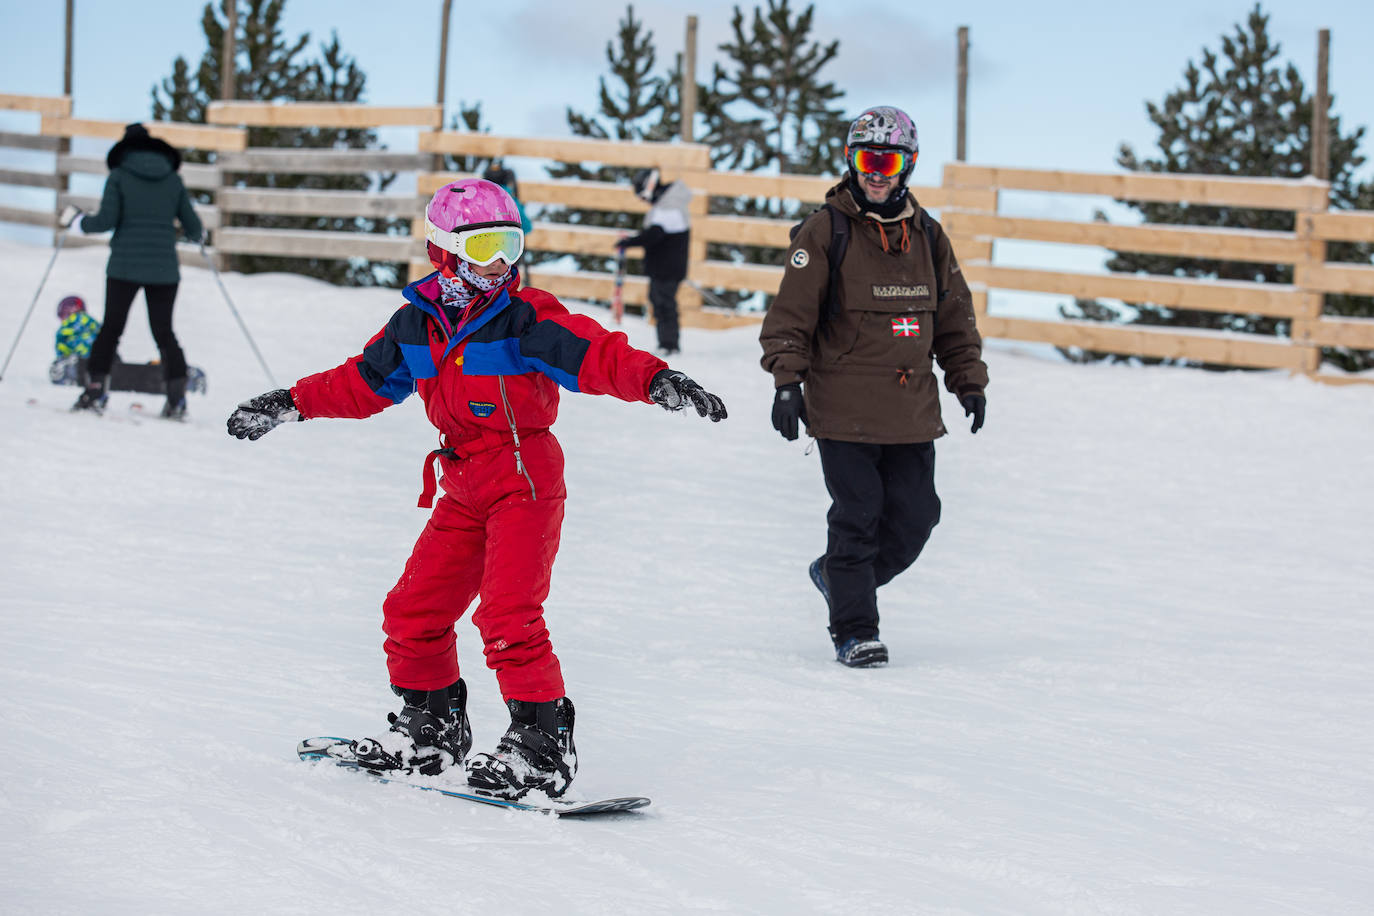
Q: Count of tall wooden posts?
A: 6